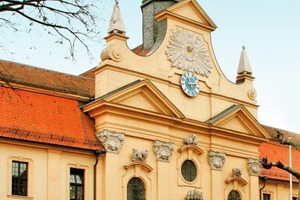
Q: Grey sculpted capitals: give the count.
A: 4